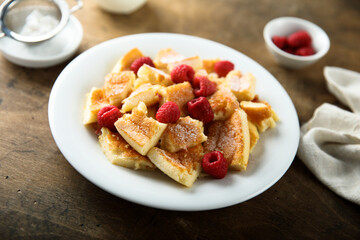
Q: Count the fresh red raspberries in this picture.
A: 11